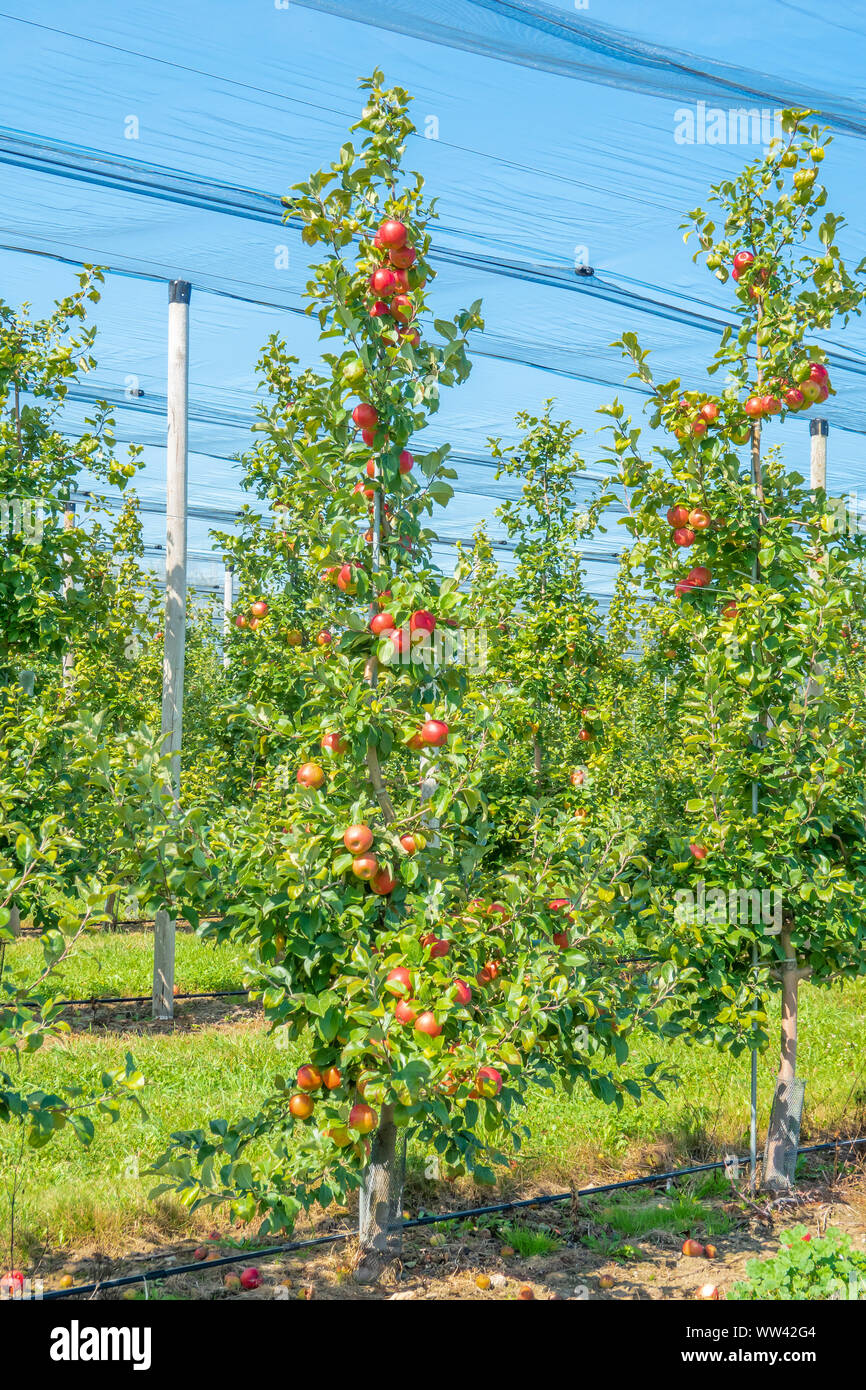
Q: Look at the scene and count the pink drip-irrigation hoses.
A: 0